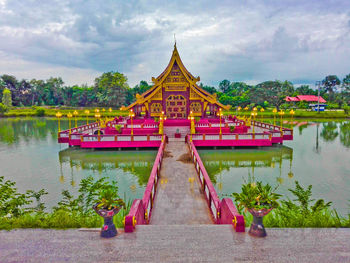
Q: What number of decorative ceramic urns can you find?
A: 2